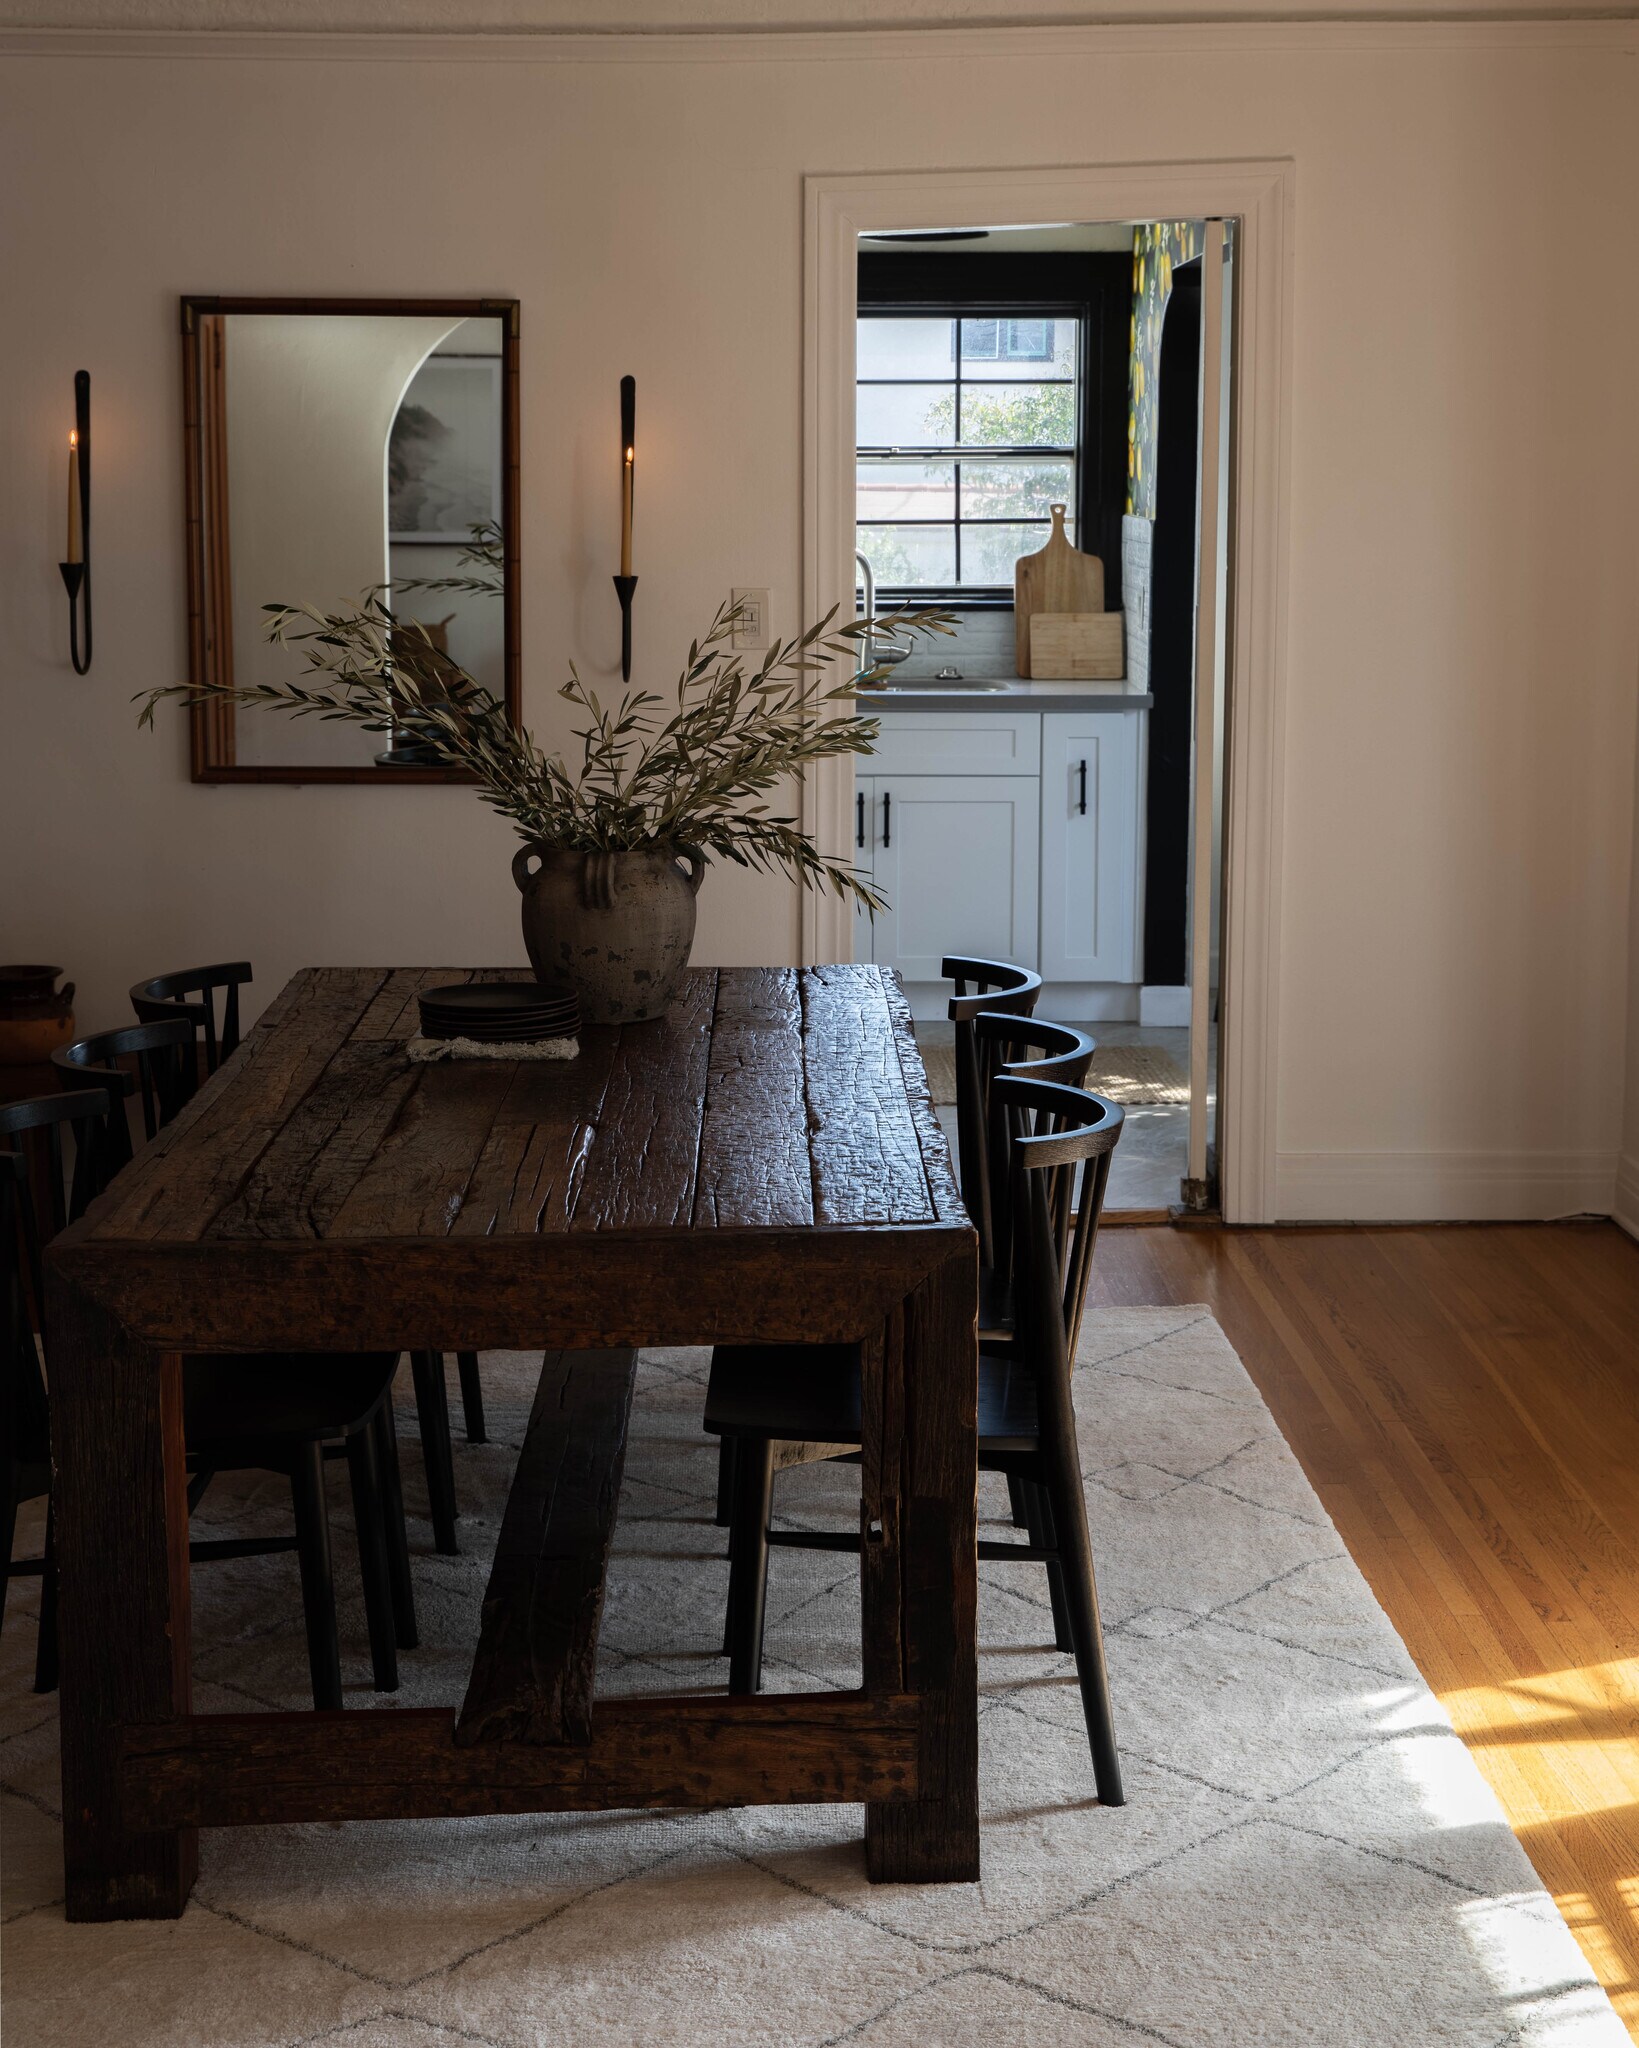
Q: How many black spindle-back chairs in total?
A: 6